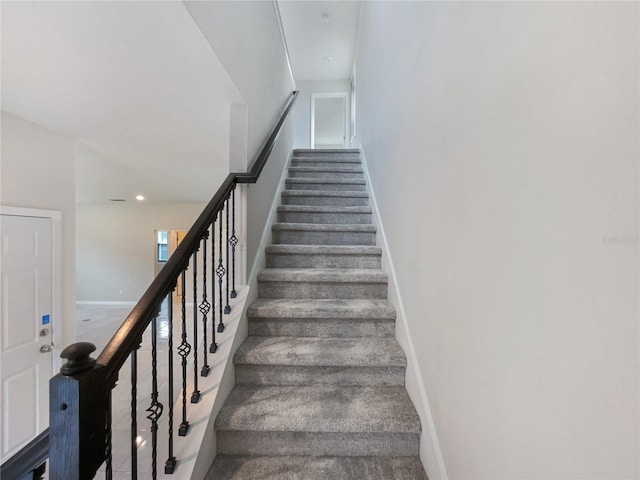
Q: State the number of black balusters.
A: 11